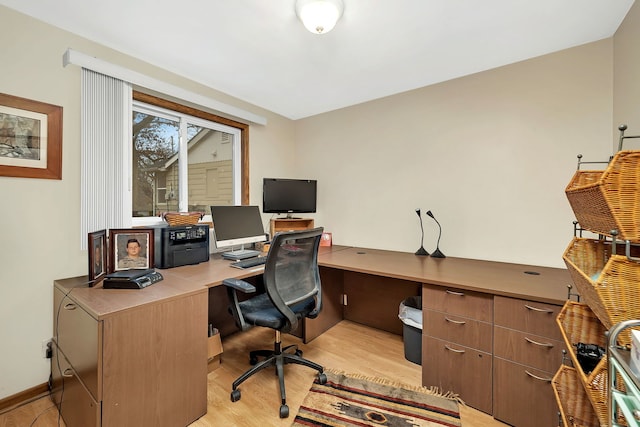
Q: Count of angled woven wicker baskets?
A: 4